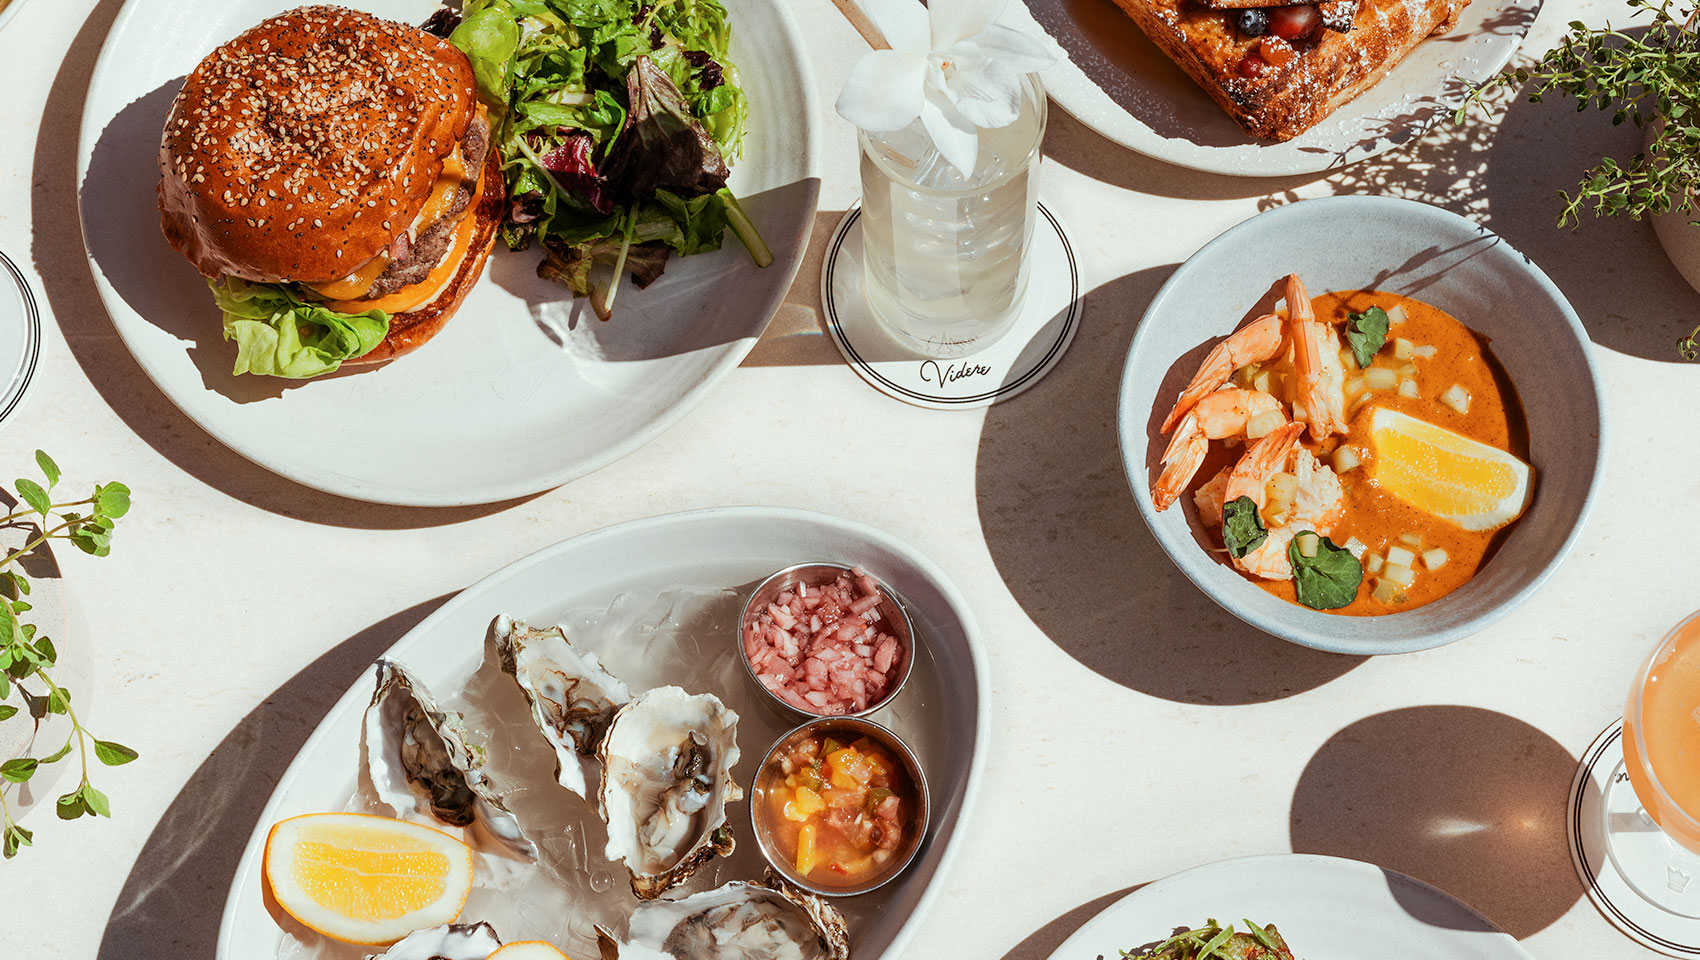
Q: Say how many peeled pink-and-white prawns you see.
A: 4